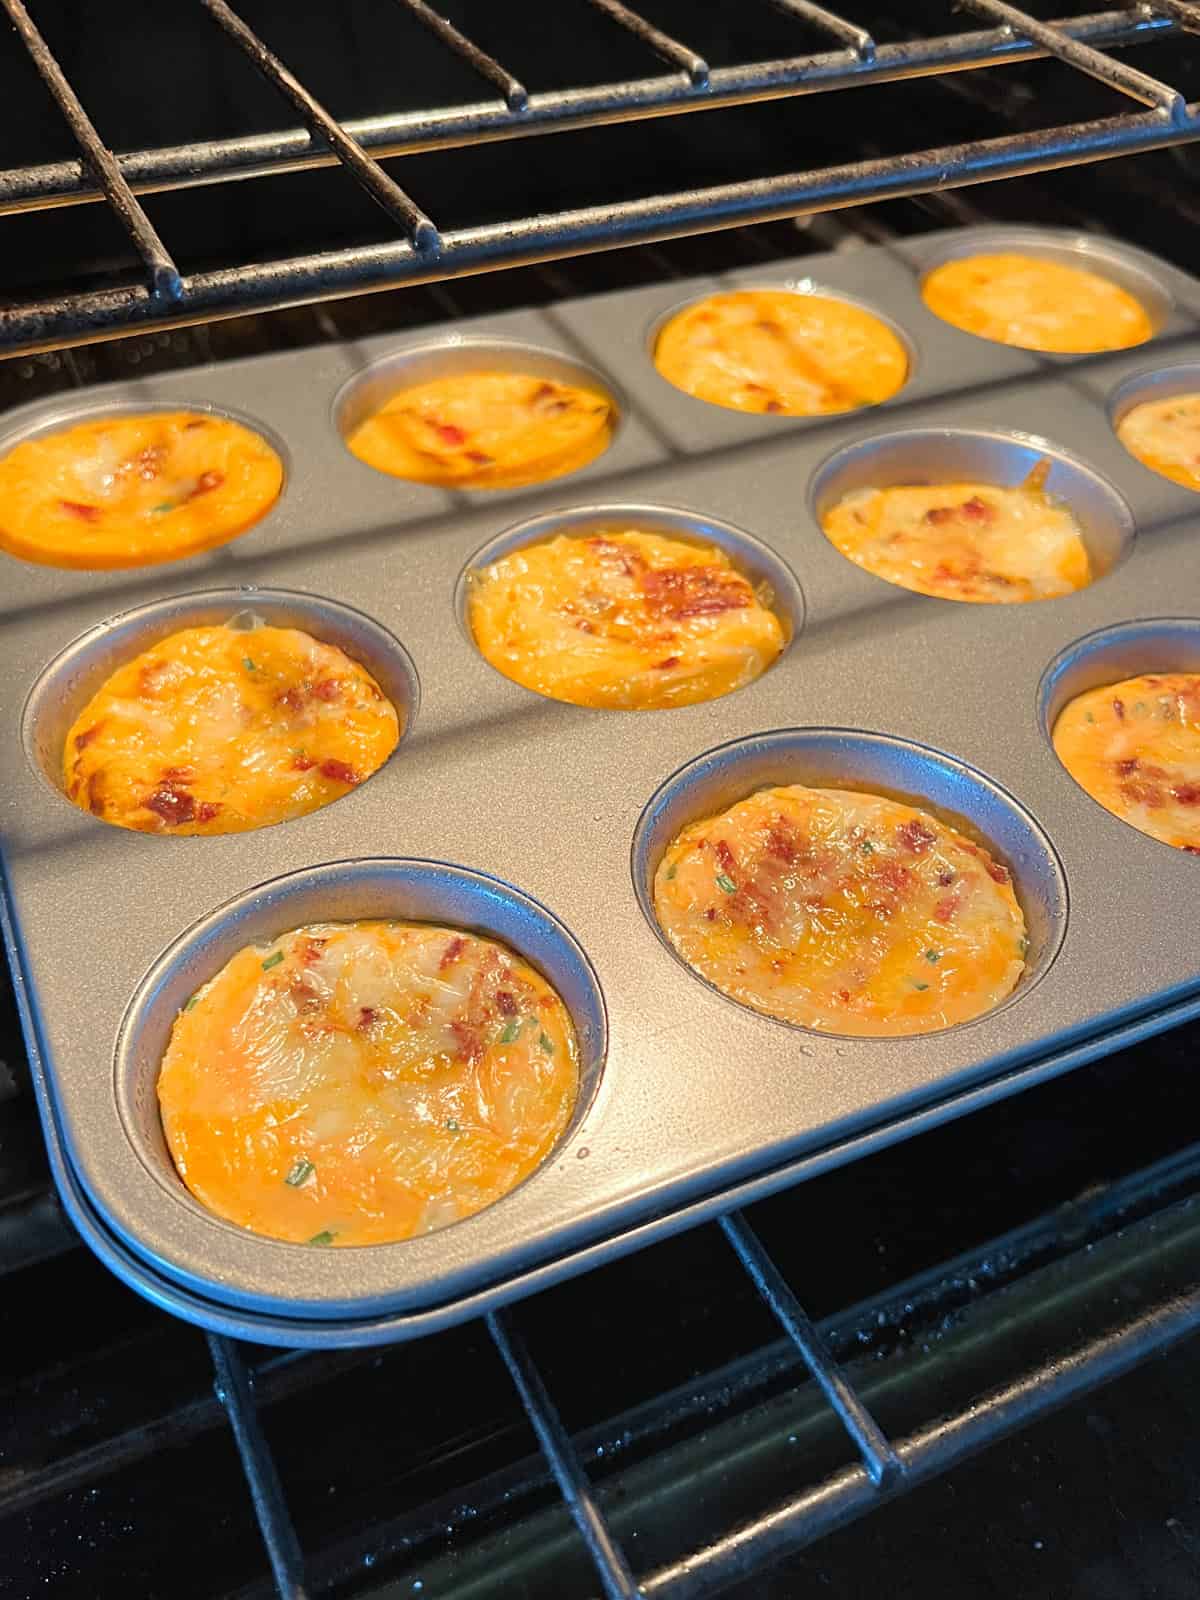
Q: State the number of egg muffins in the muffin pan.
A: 11